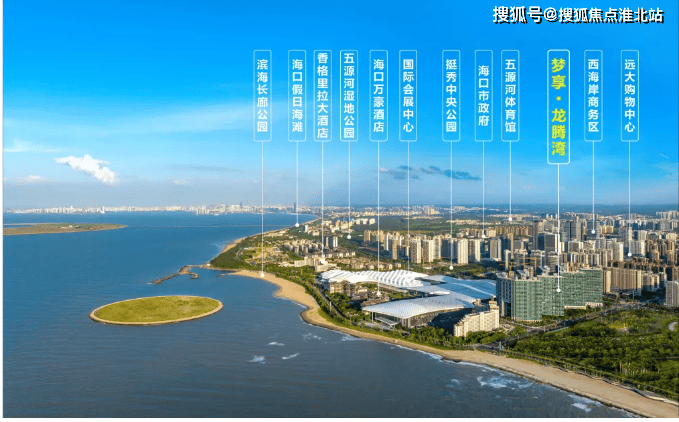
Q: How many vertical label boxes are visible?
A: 12